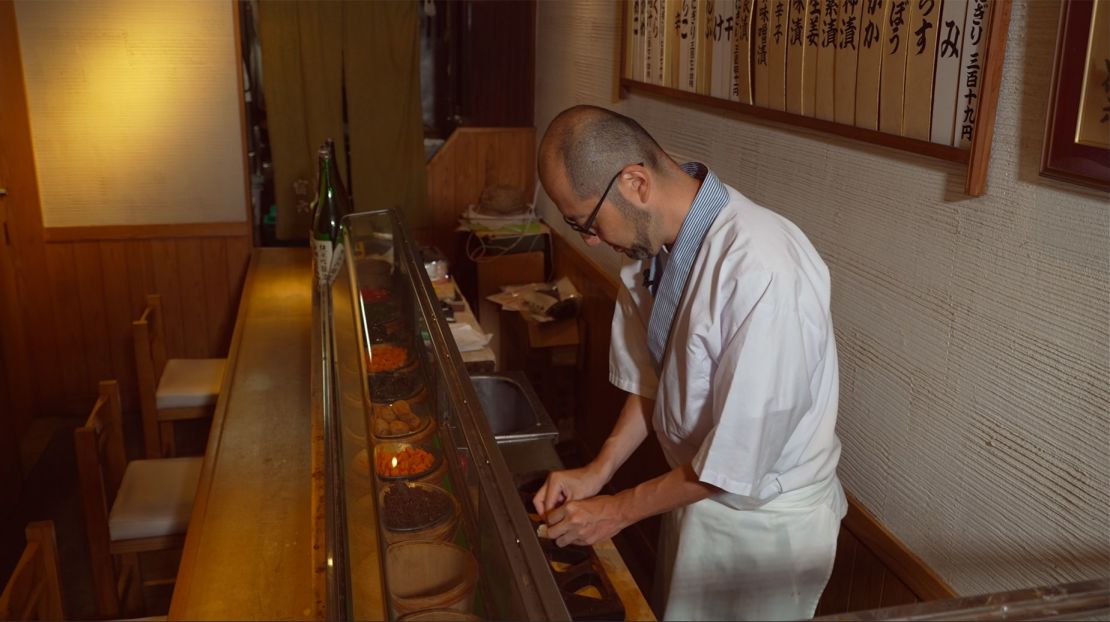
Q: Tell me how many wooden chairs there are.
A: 3